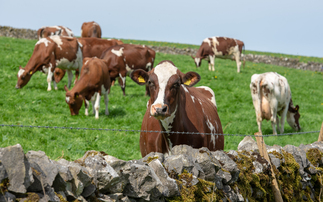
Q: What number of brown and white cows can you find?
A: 9